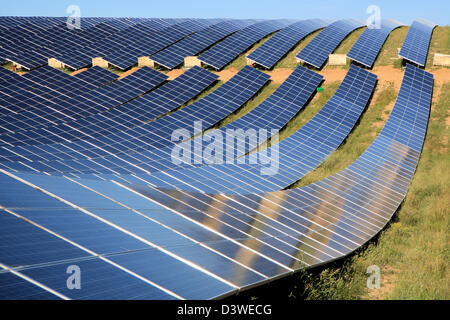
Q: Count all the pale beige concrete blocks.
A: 6